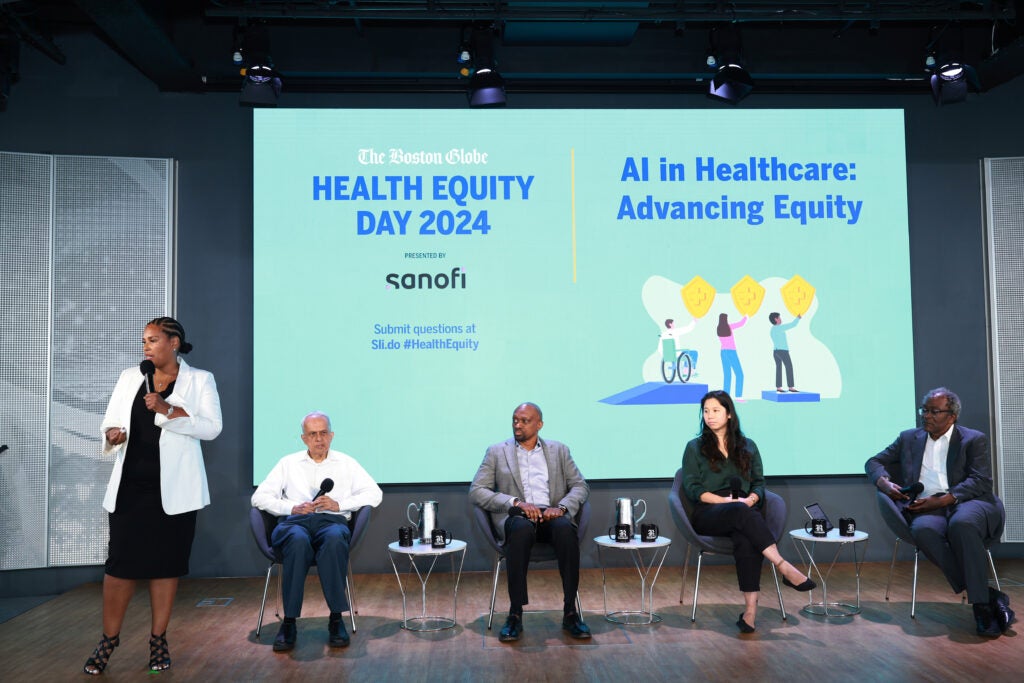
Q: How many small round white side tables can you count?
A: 3